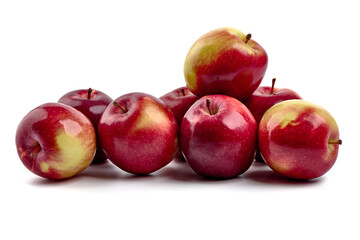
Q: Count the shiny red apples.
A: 8